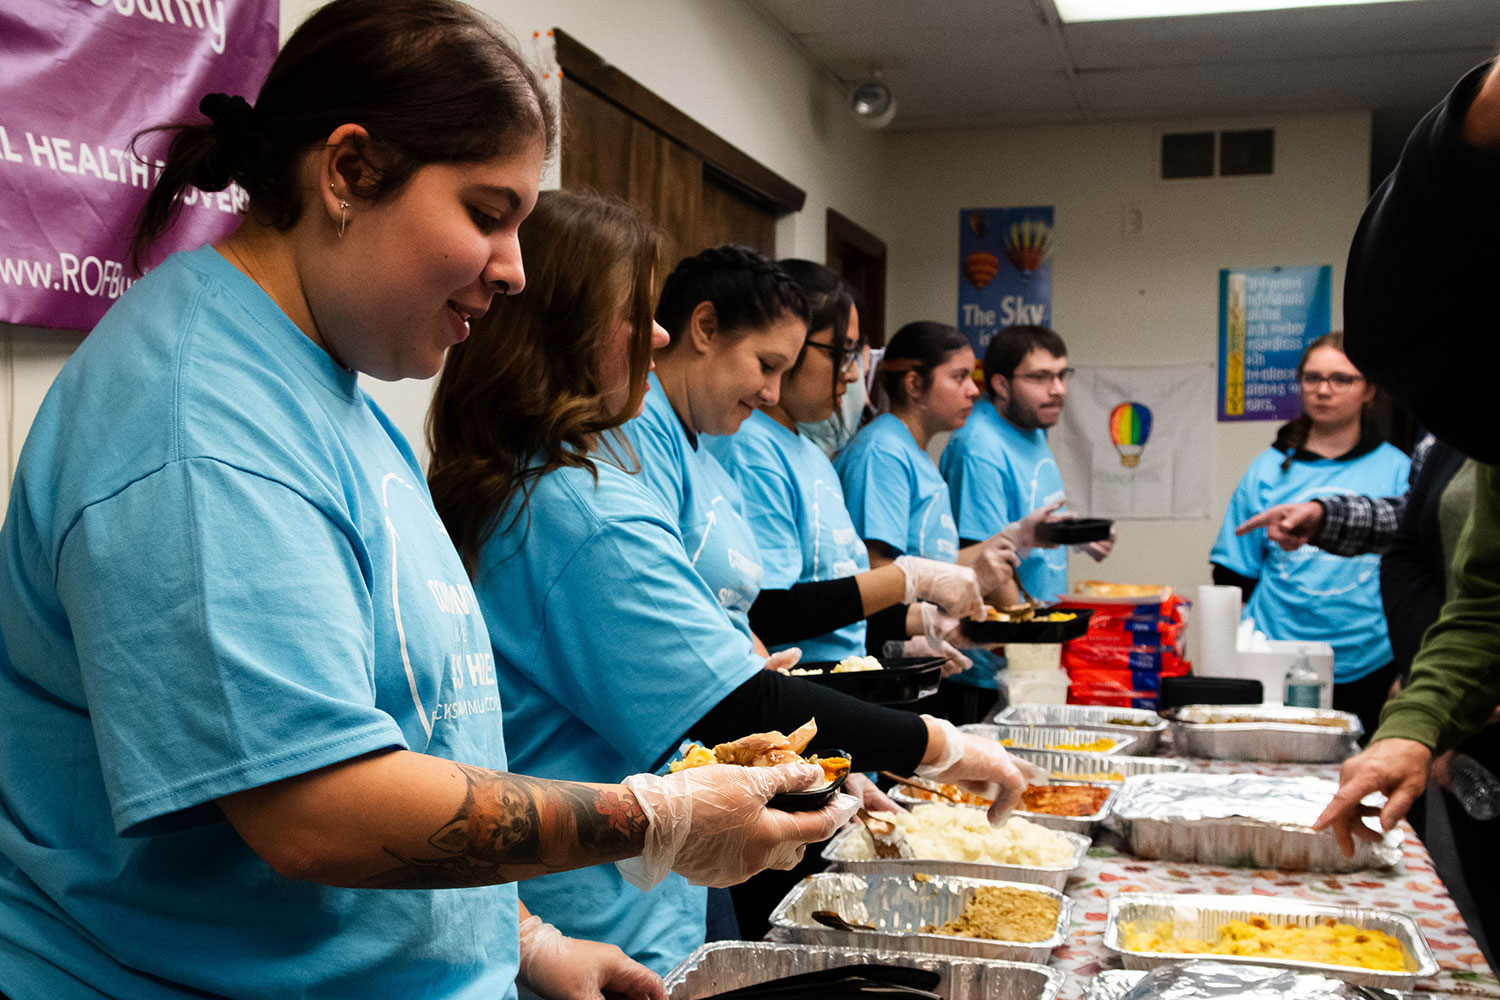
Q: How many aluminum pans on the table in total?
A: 11